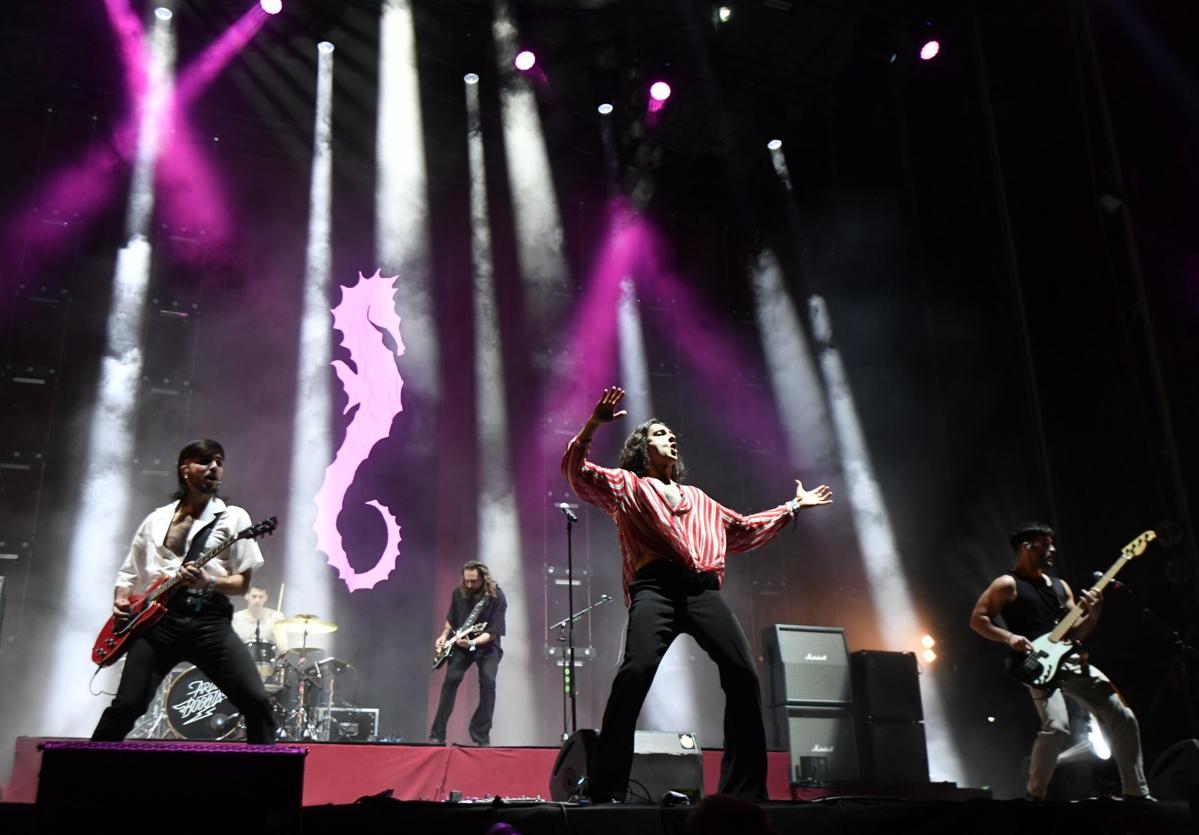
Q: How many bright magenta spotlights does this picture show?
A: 4